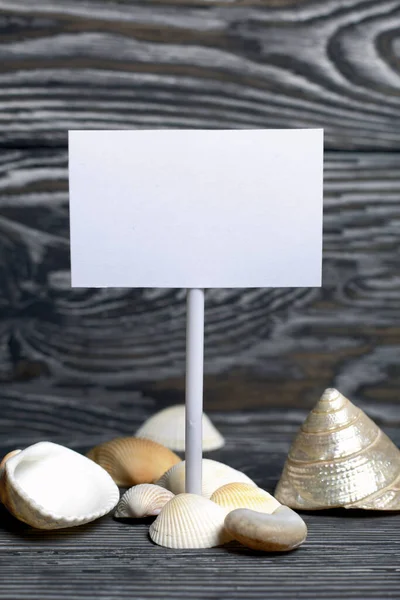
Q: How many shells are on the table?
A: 8